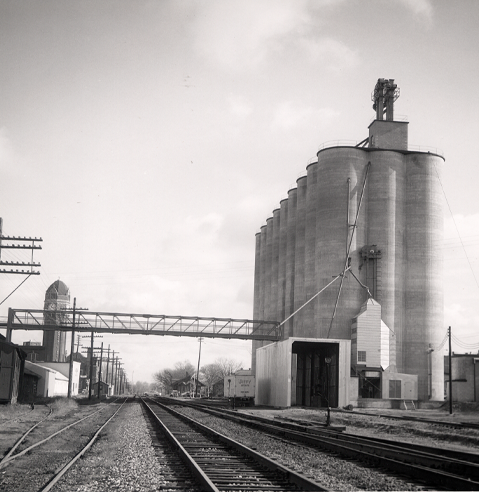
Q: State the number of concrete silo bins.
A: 11